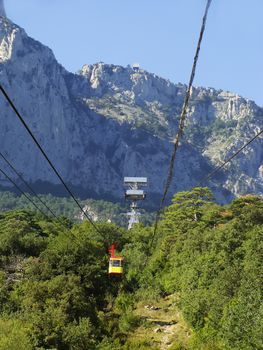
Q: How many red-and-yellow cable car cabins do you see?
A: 1